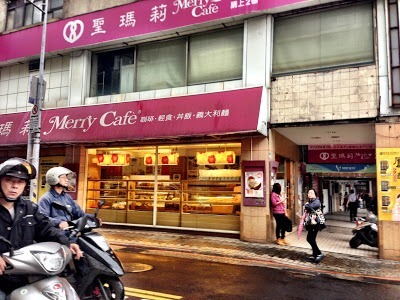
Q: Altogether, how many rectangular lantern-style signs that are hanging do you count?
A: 3